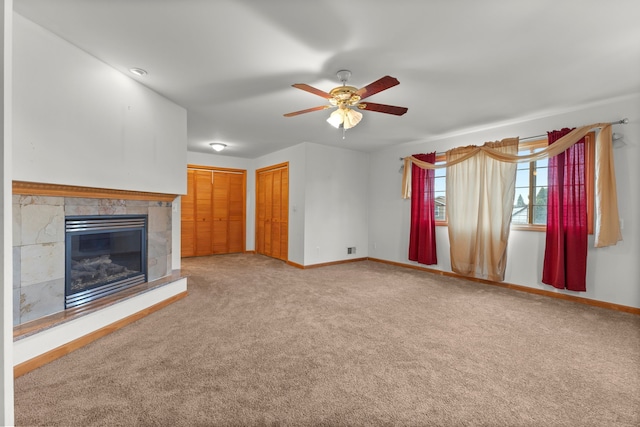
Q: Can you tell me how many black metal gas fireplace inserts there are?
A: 1